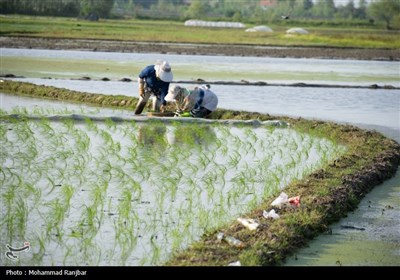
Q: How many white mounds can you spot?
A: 3